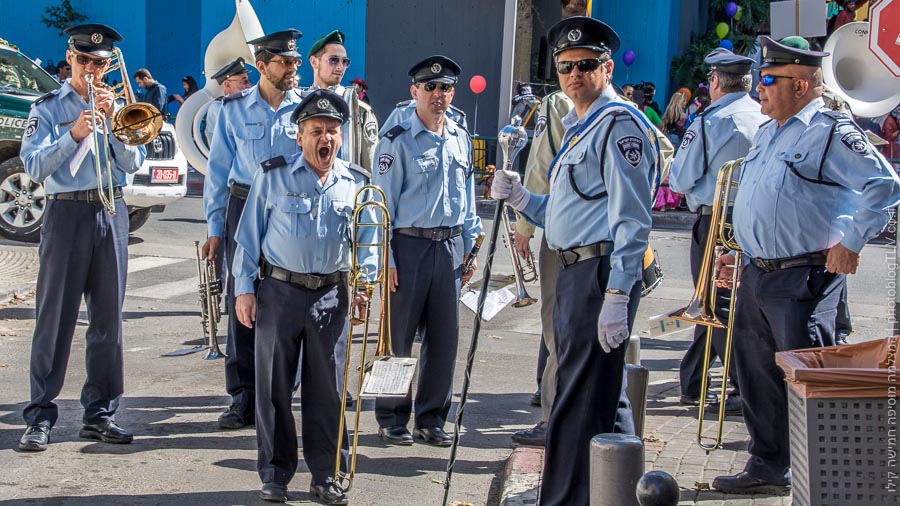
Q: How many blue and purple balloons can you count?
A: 3